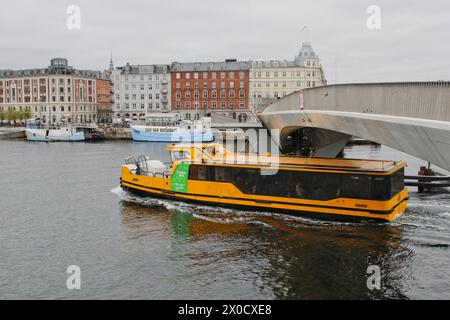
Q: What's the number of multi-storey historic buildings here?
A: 4